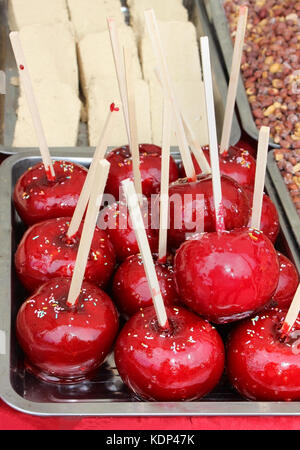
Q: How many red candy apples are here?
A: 13